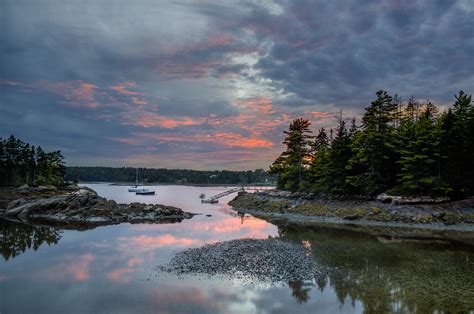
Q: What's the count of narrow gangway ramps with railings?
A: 1